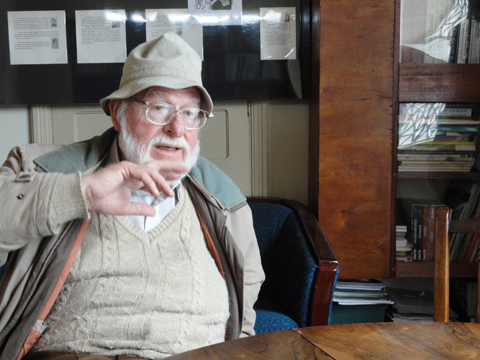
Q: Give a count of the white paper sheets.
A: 5